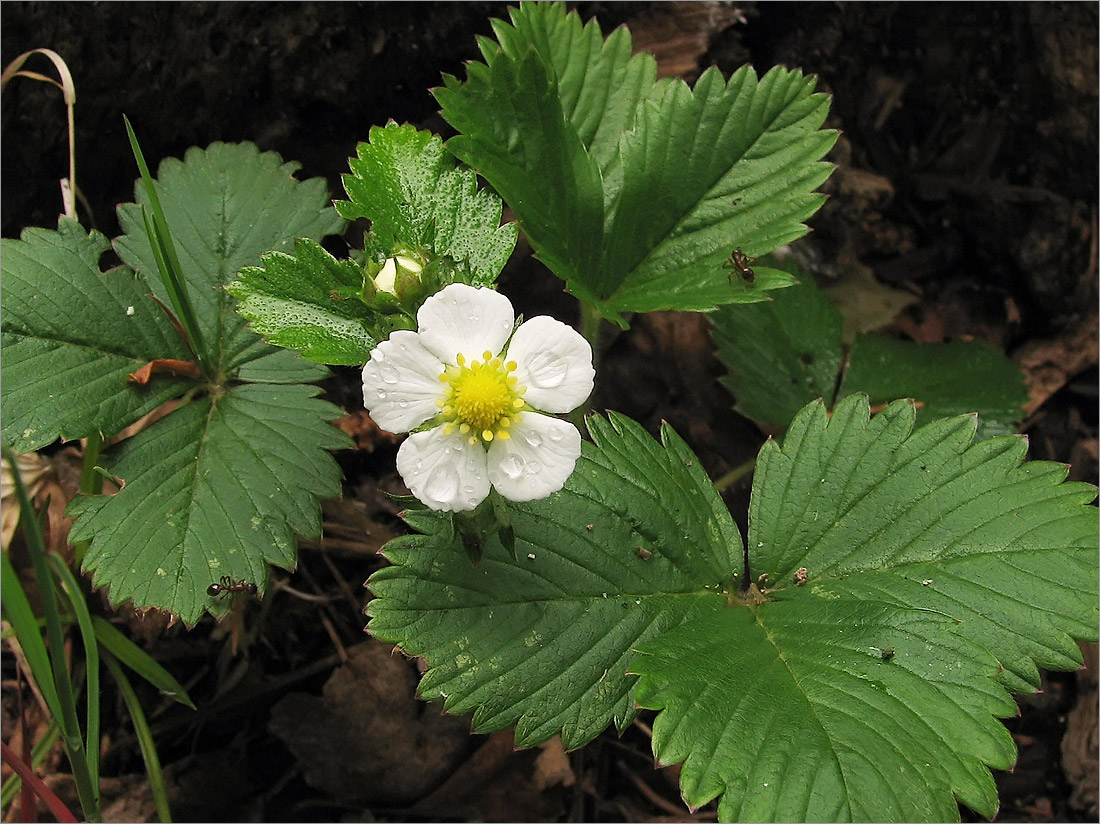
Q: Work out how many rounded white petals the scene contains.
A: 5